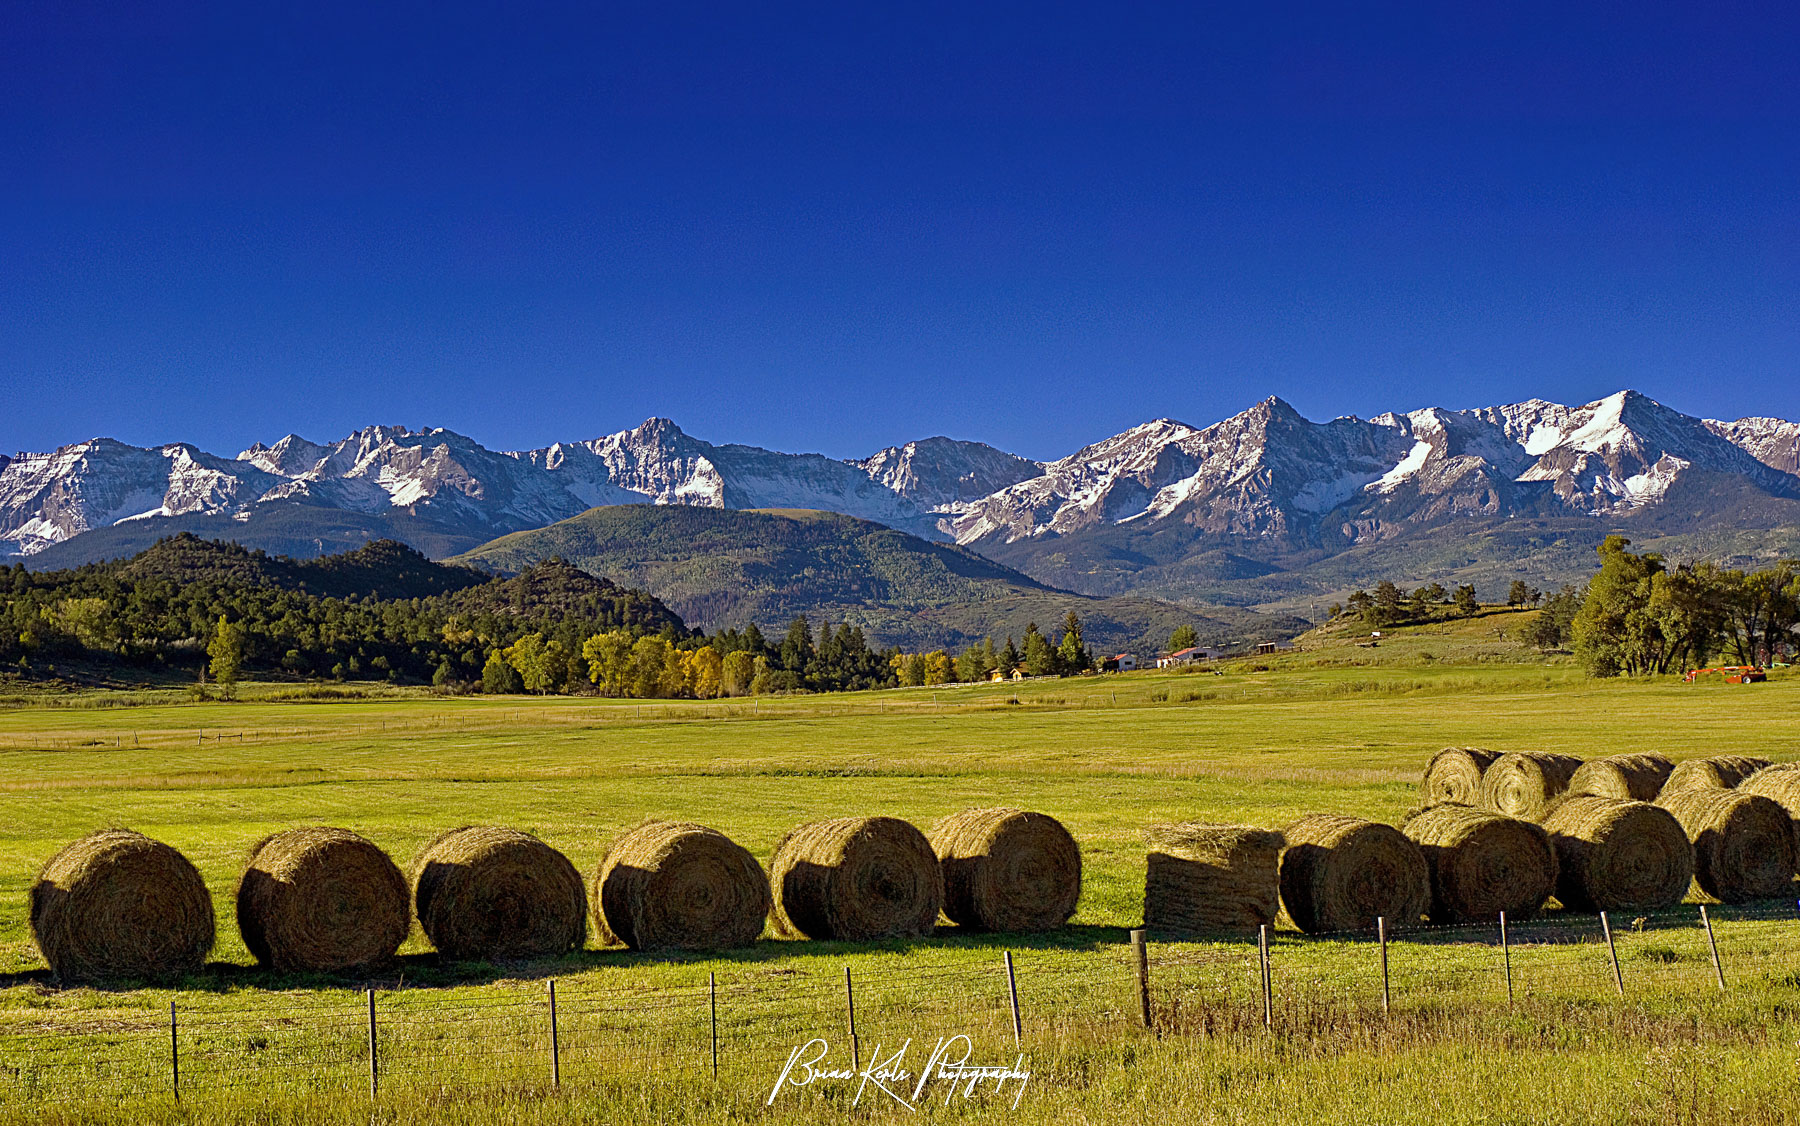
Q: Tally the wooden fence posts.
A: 12